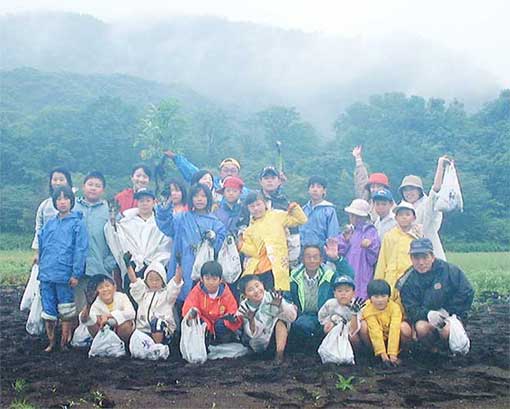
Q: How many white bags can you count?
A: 12